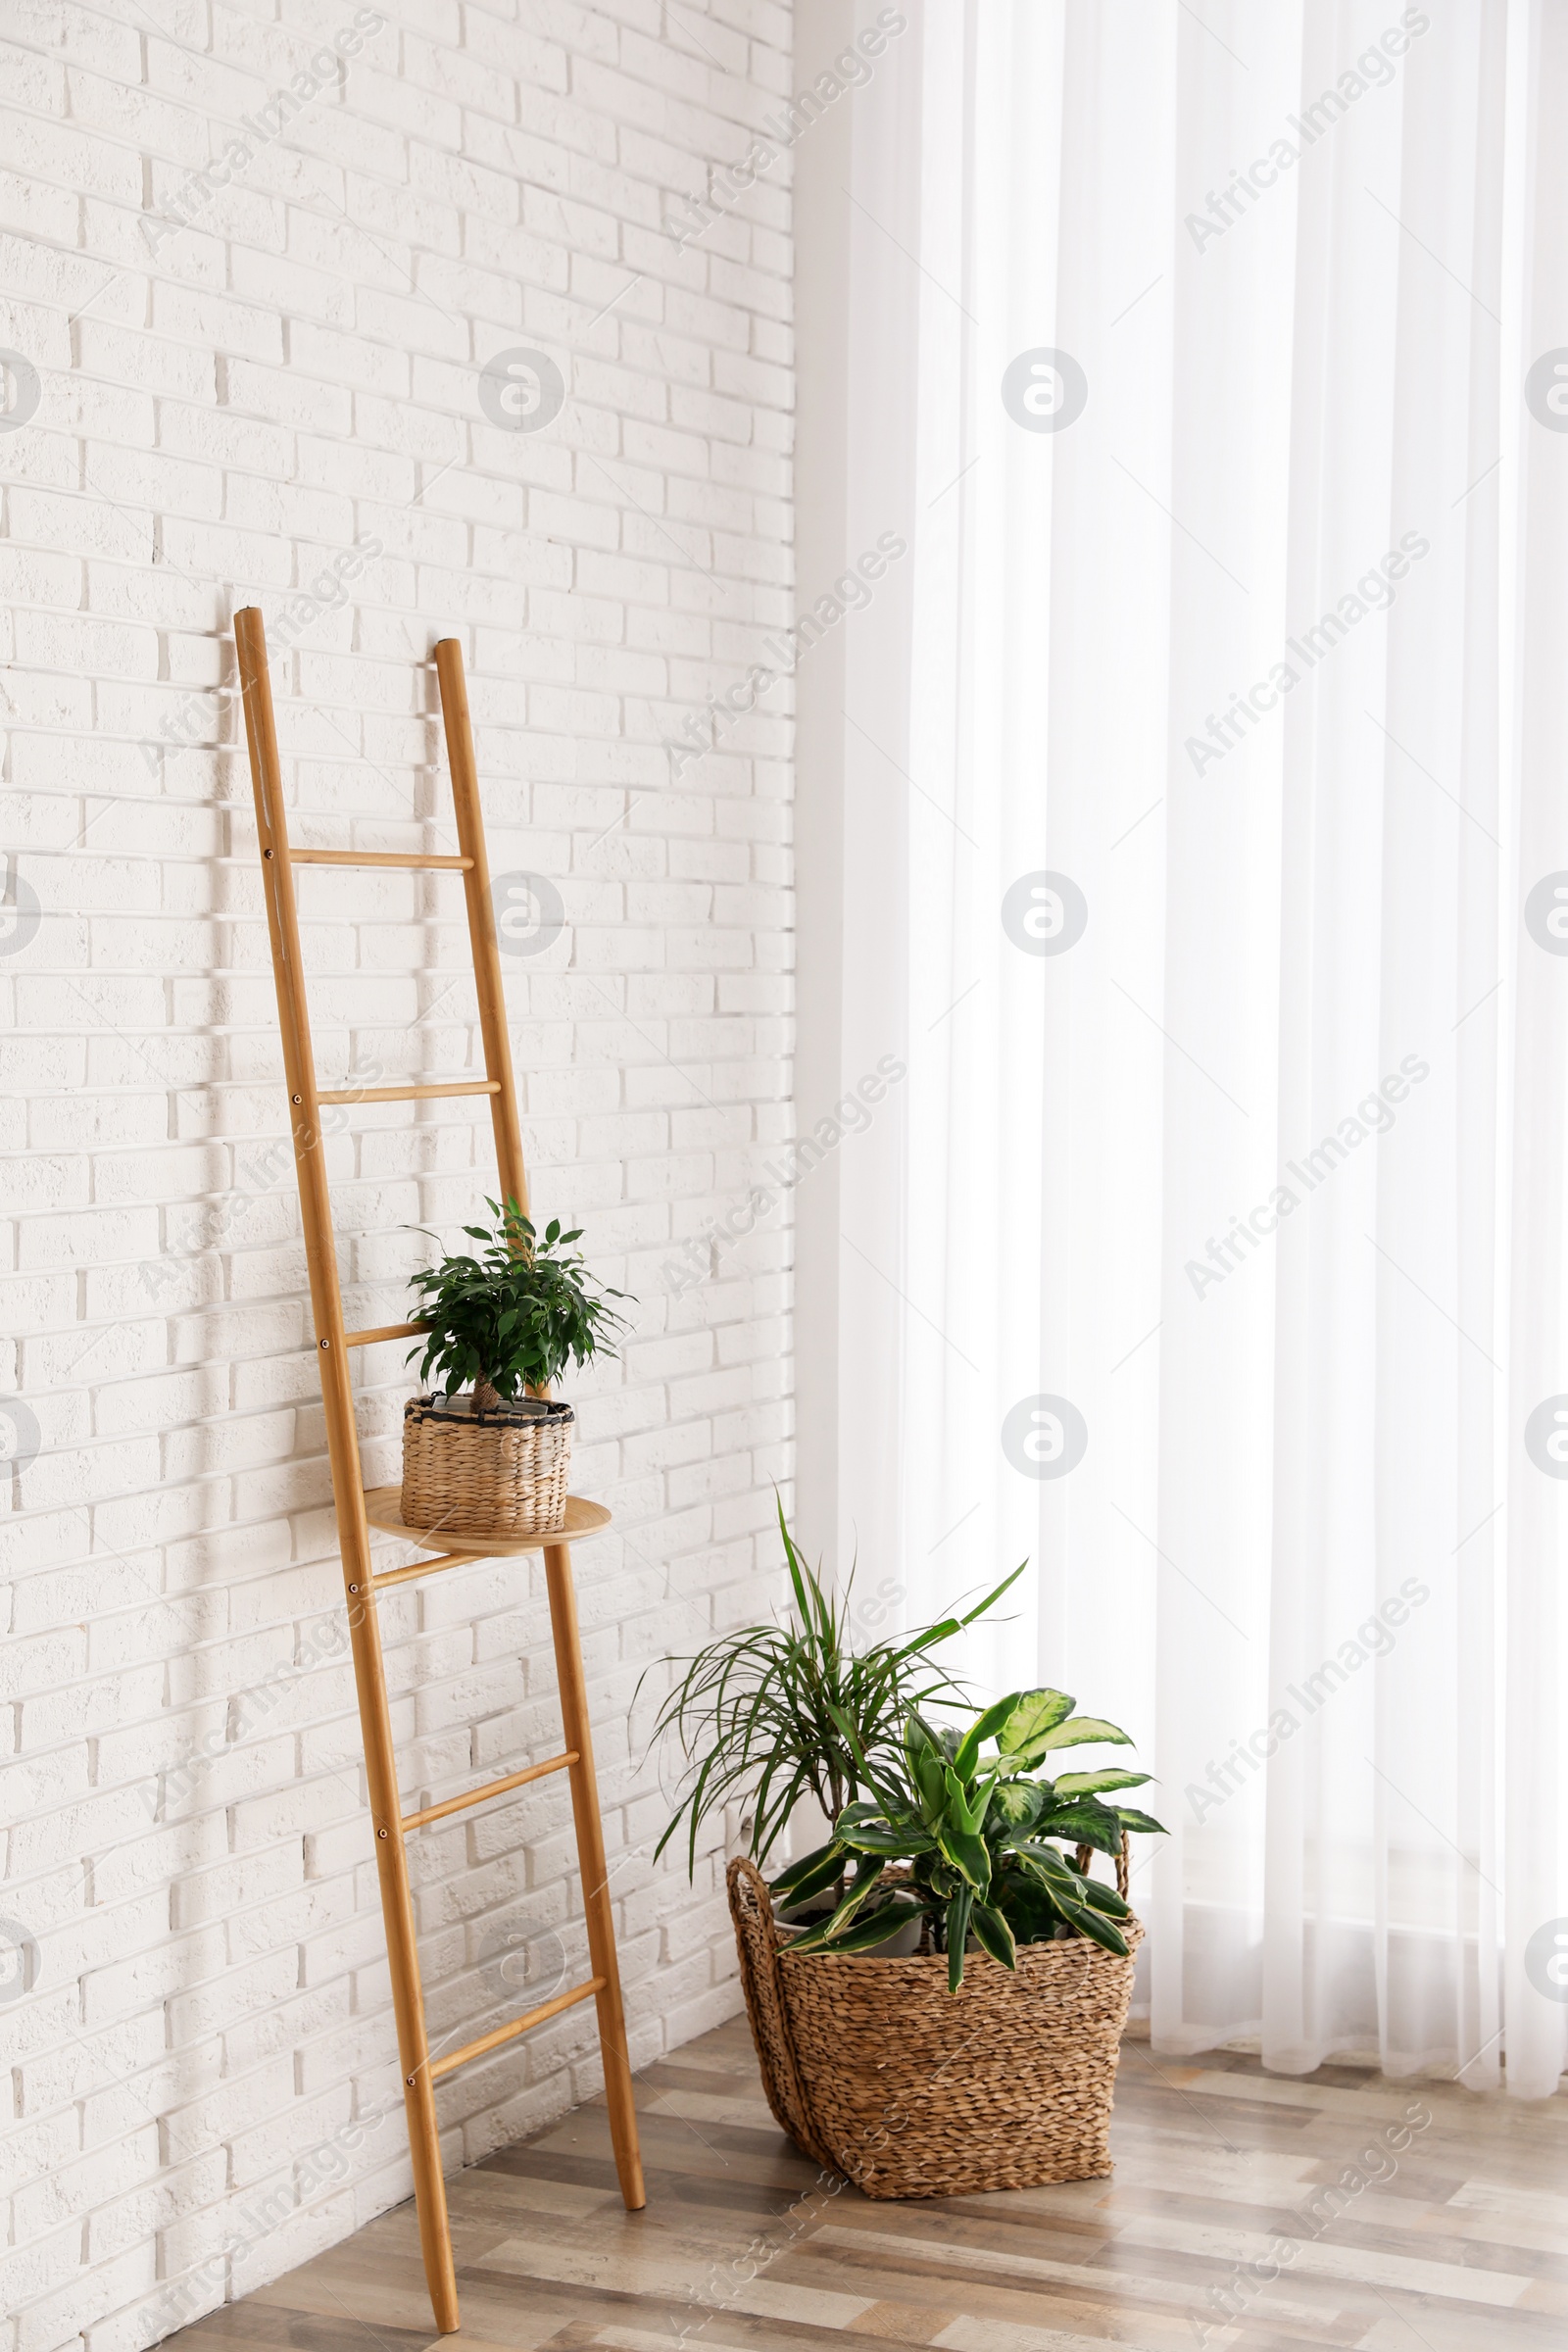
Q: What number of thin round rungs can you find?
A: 6